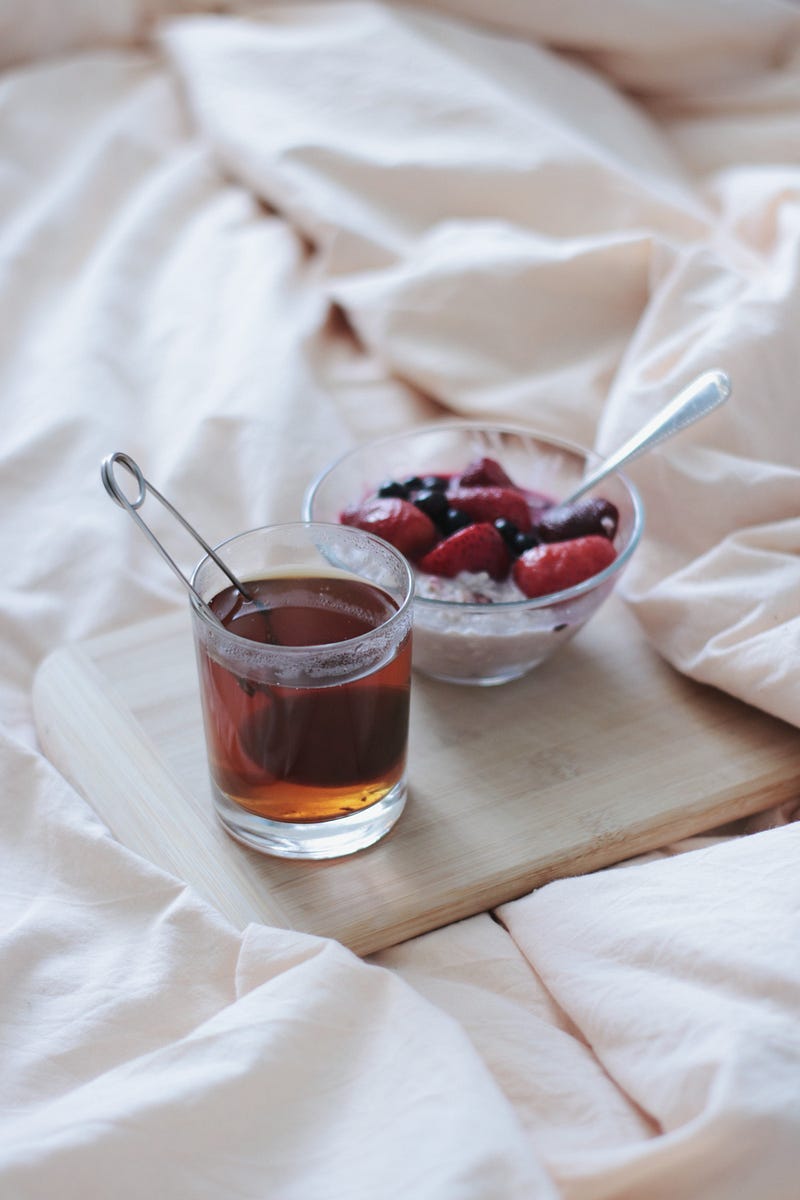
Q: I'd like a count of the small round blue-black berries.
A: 7